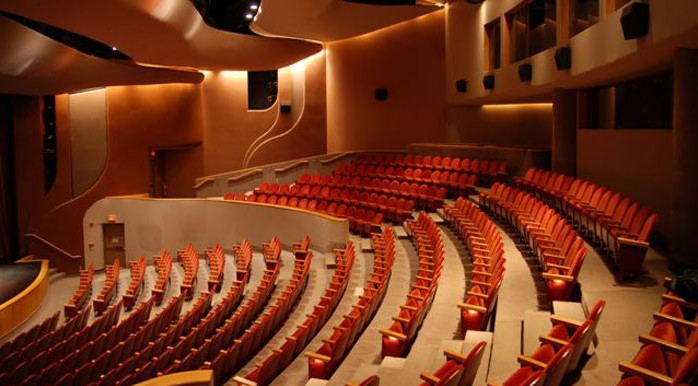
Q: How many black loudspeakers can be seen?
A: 7